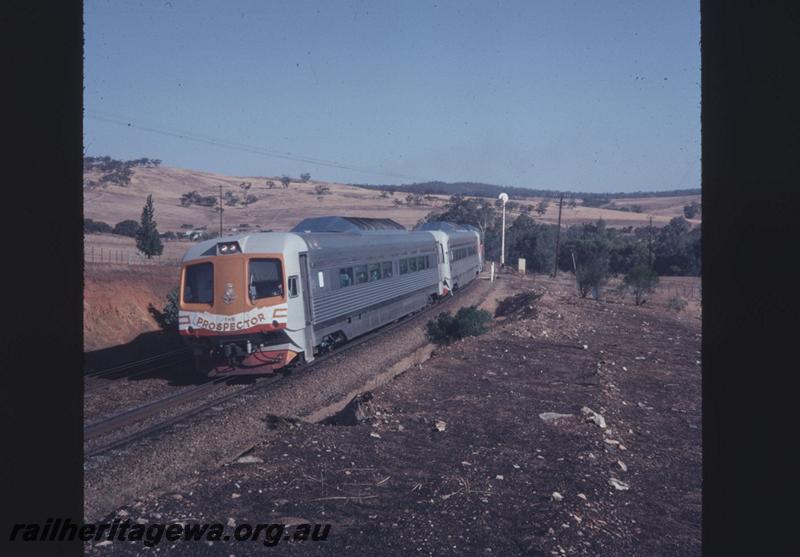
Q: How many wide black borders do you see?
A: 2